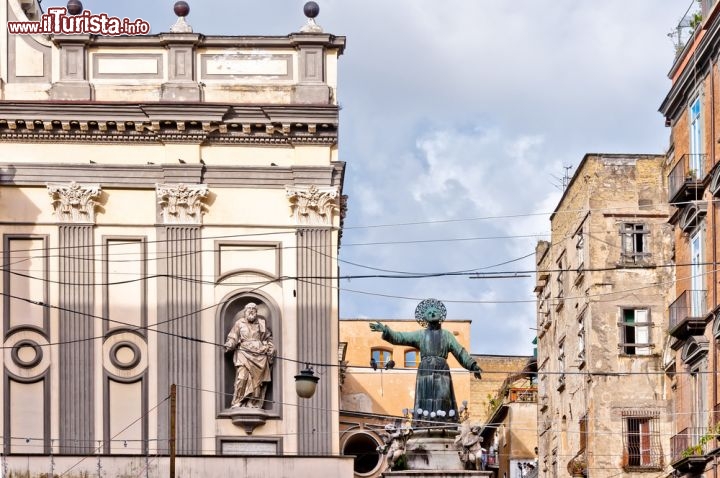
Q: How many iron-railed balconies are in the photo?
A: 3